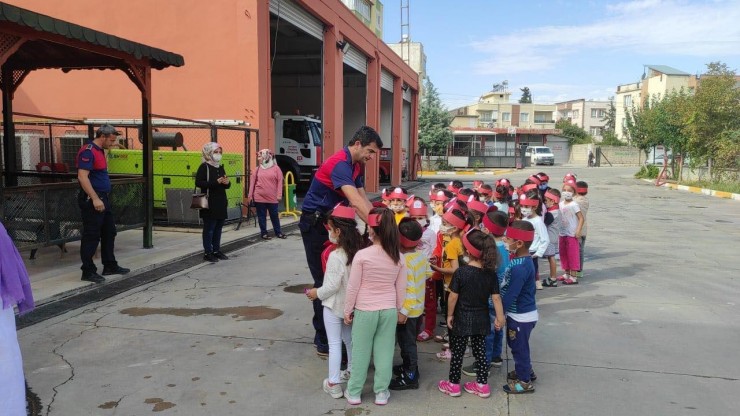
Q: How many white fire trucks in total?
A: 1